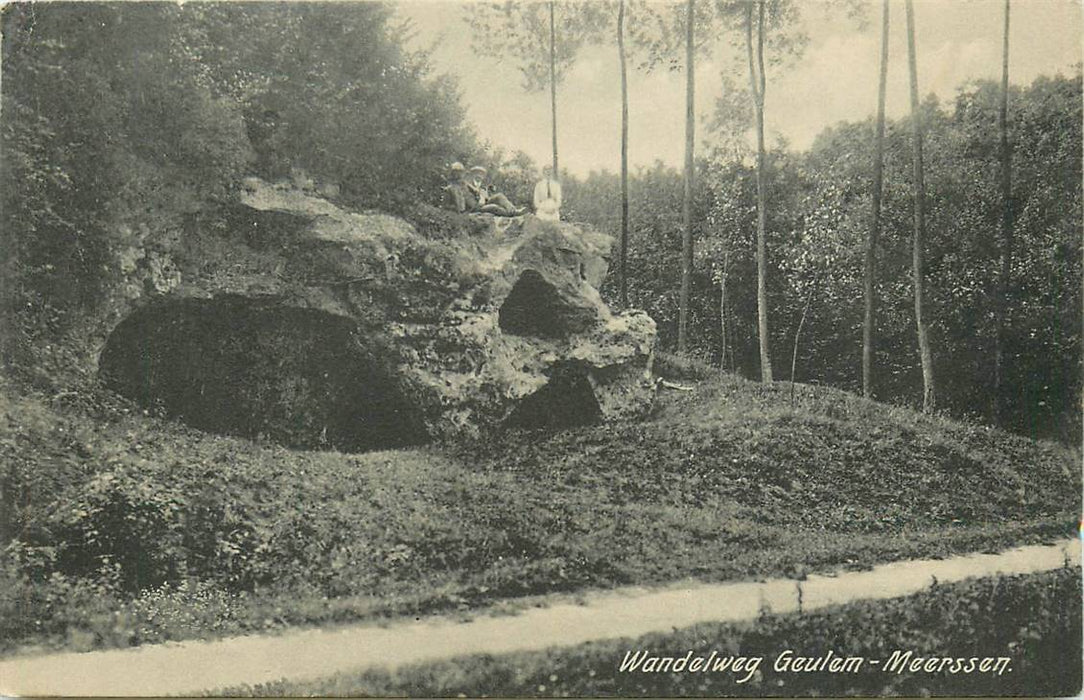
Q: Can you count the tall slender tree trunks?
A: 7